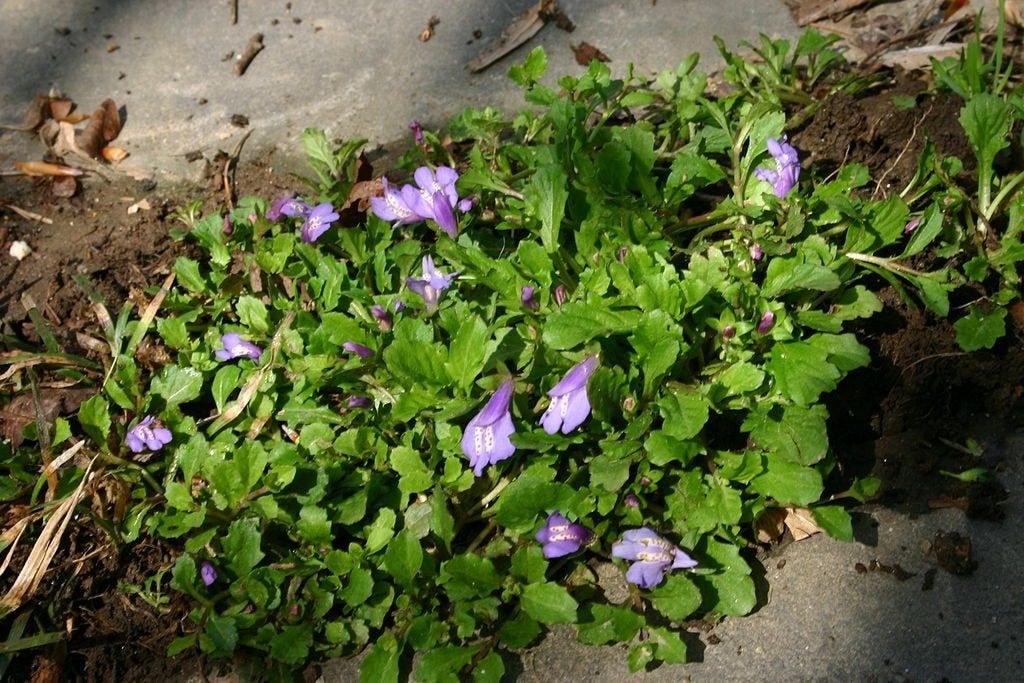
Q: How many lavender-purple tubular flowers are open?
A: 12